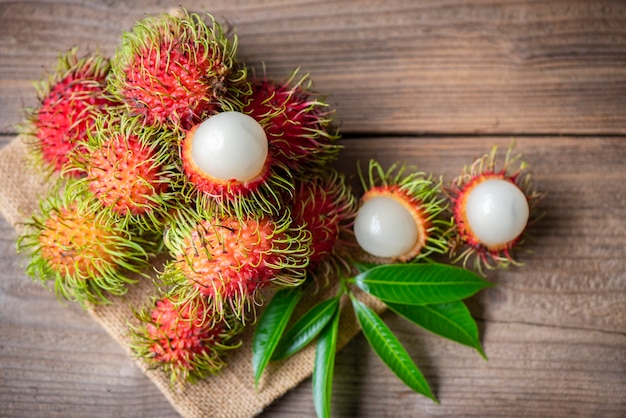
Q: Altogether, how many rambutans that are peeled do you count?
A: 3